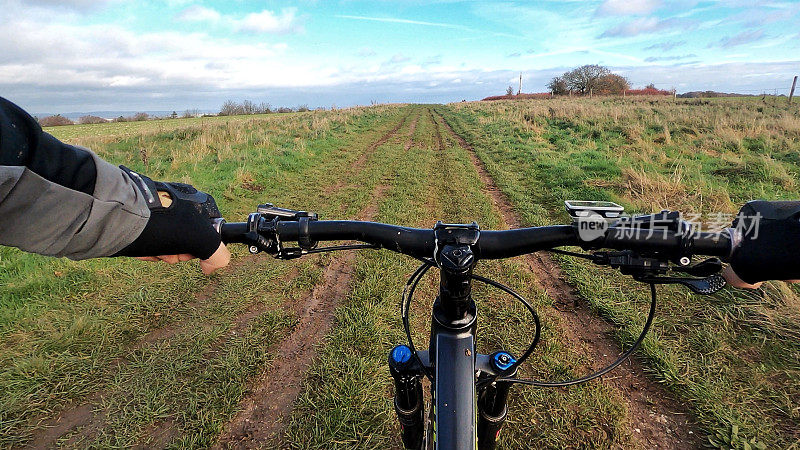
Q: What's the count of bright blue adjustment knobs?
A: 2